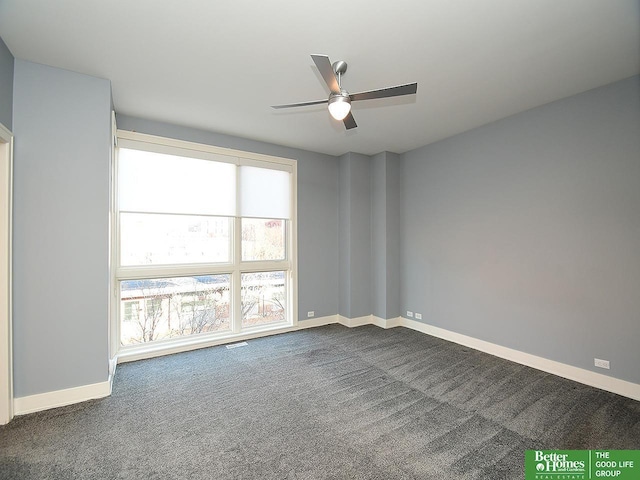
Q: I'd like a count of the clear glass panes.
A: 4